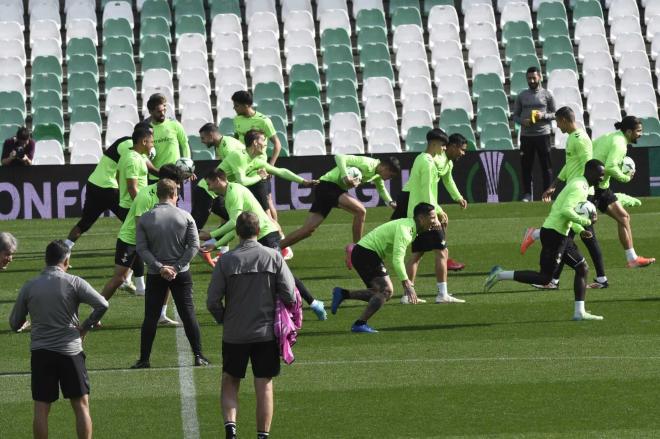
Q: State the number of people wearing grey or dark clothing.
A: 5